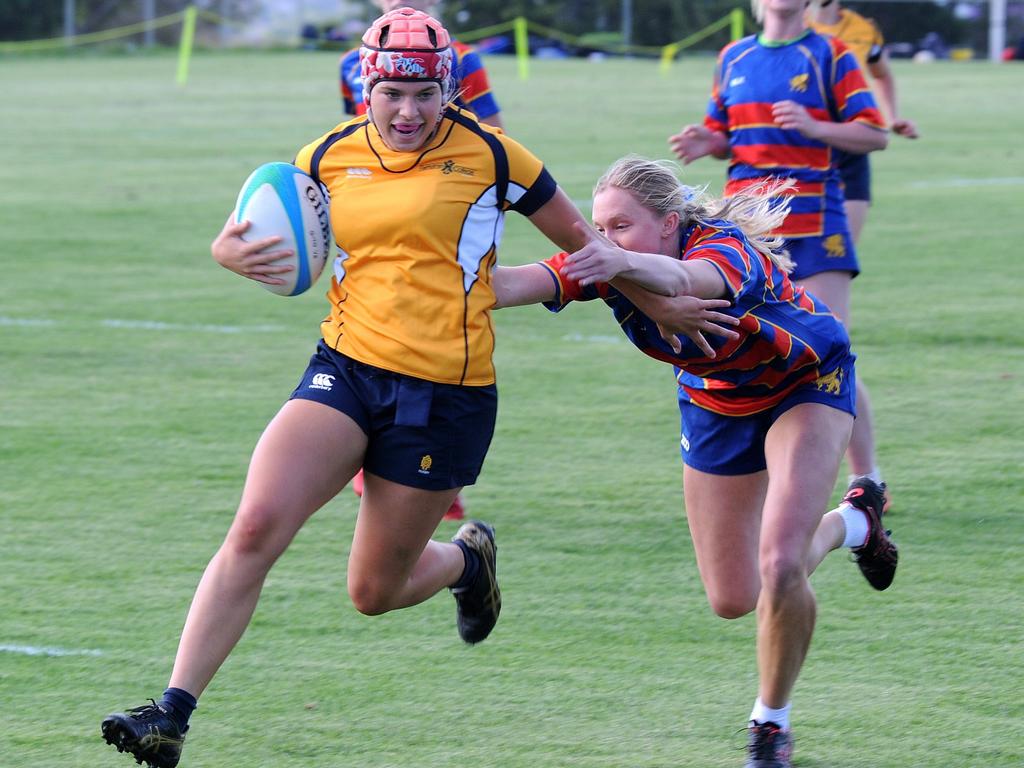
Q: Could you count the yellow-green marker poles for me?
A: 4